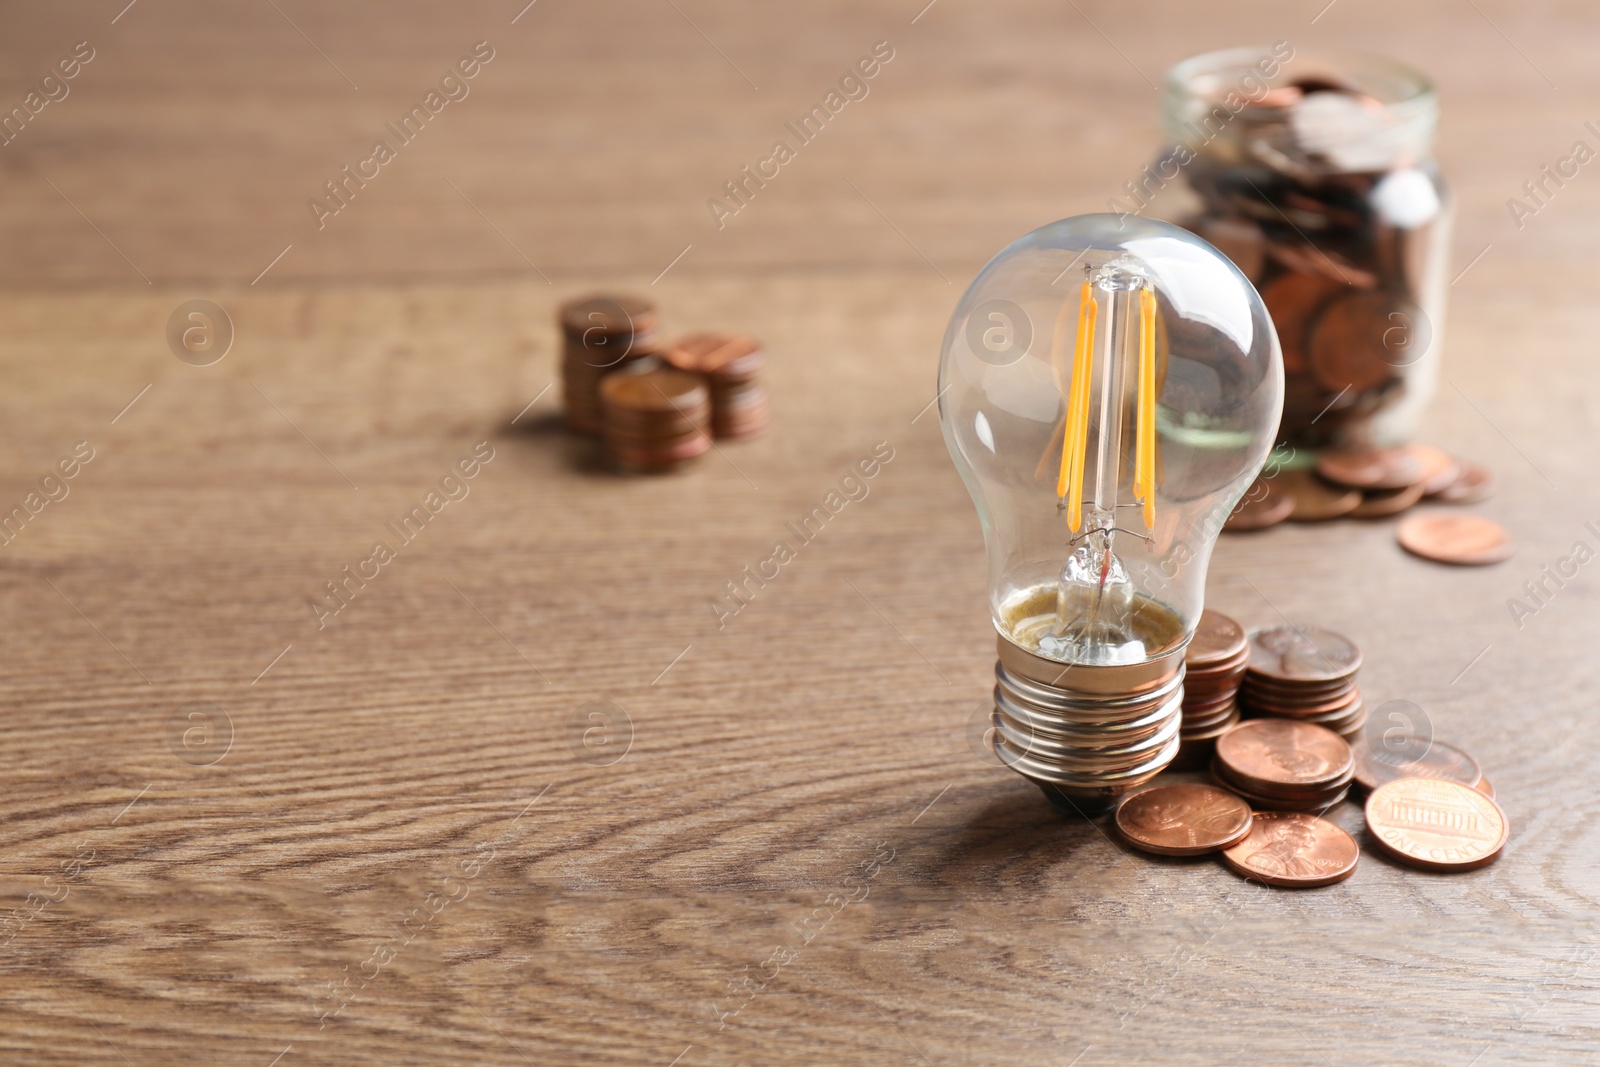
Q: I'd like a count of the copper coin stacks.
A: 6